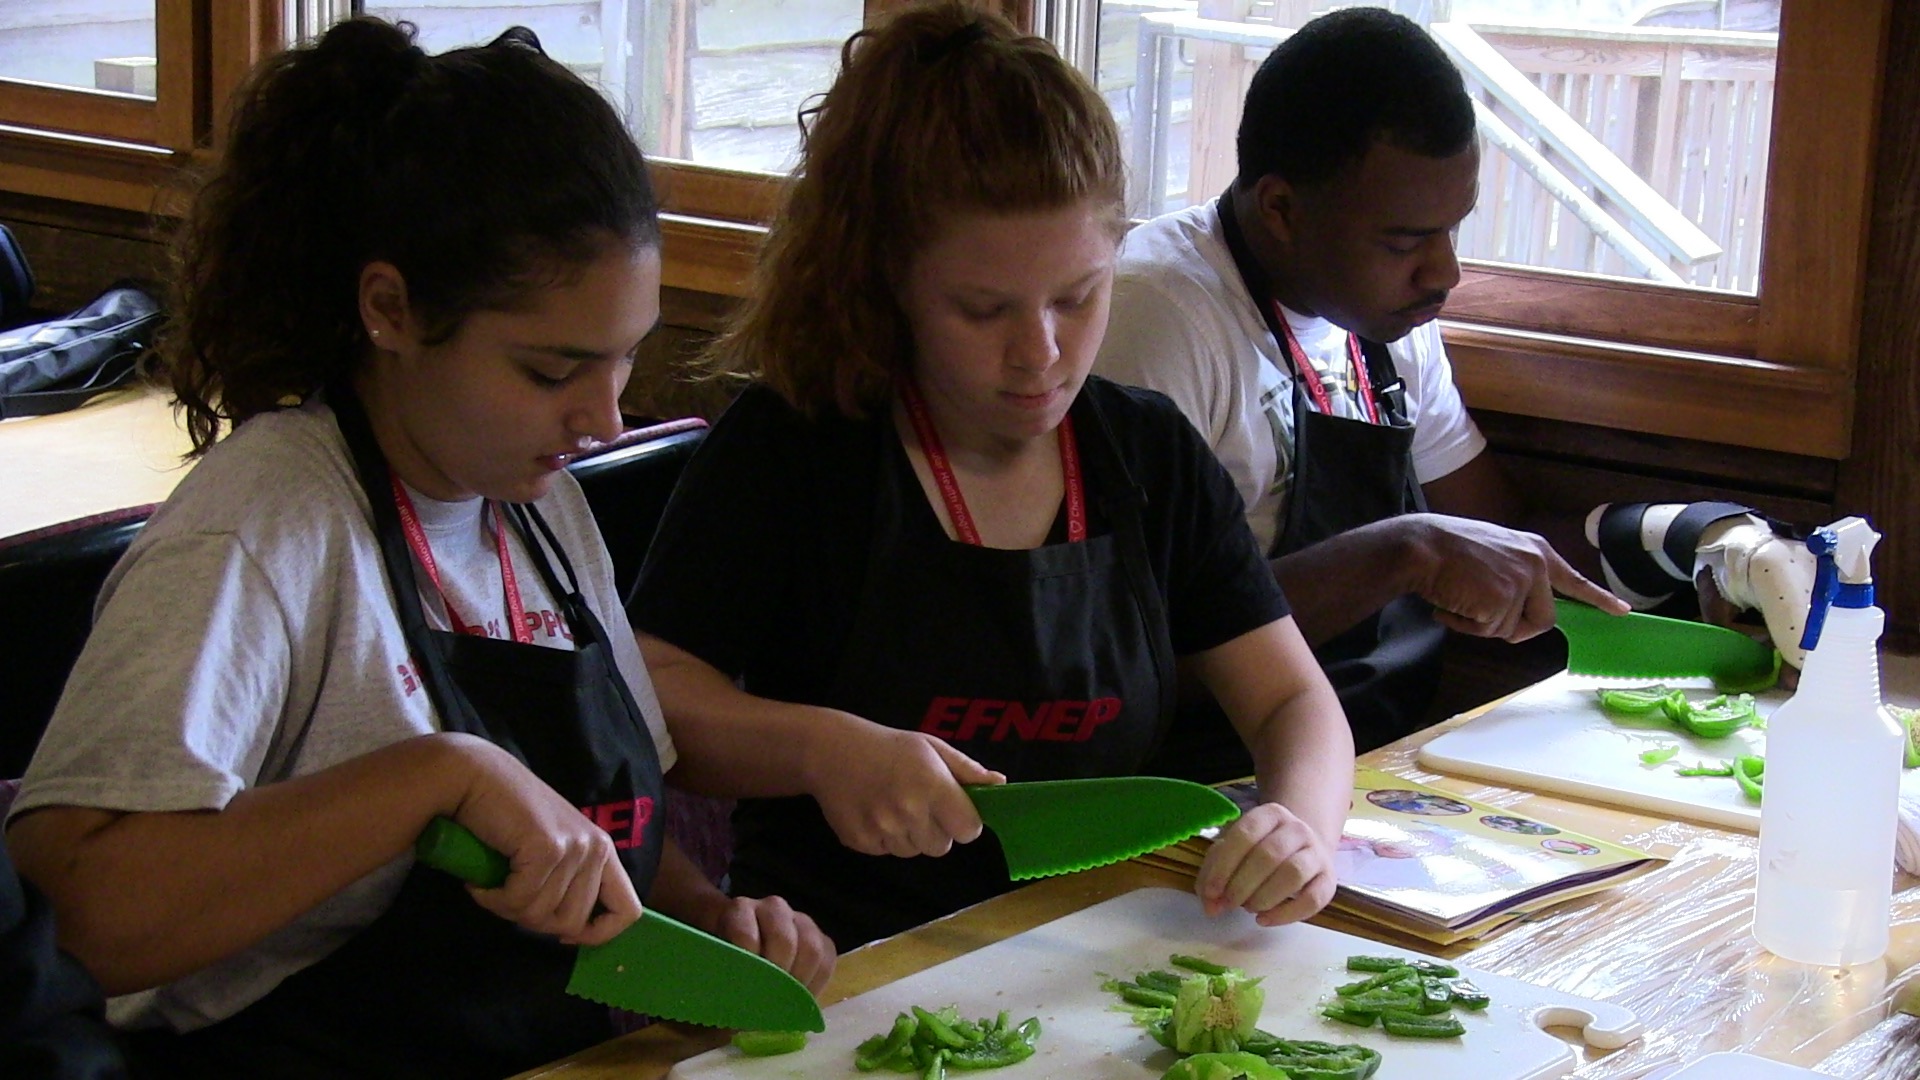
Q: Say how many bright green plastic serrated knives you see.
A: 3